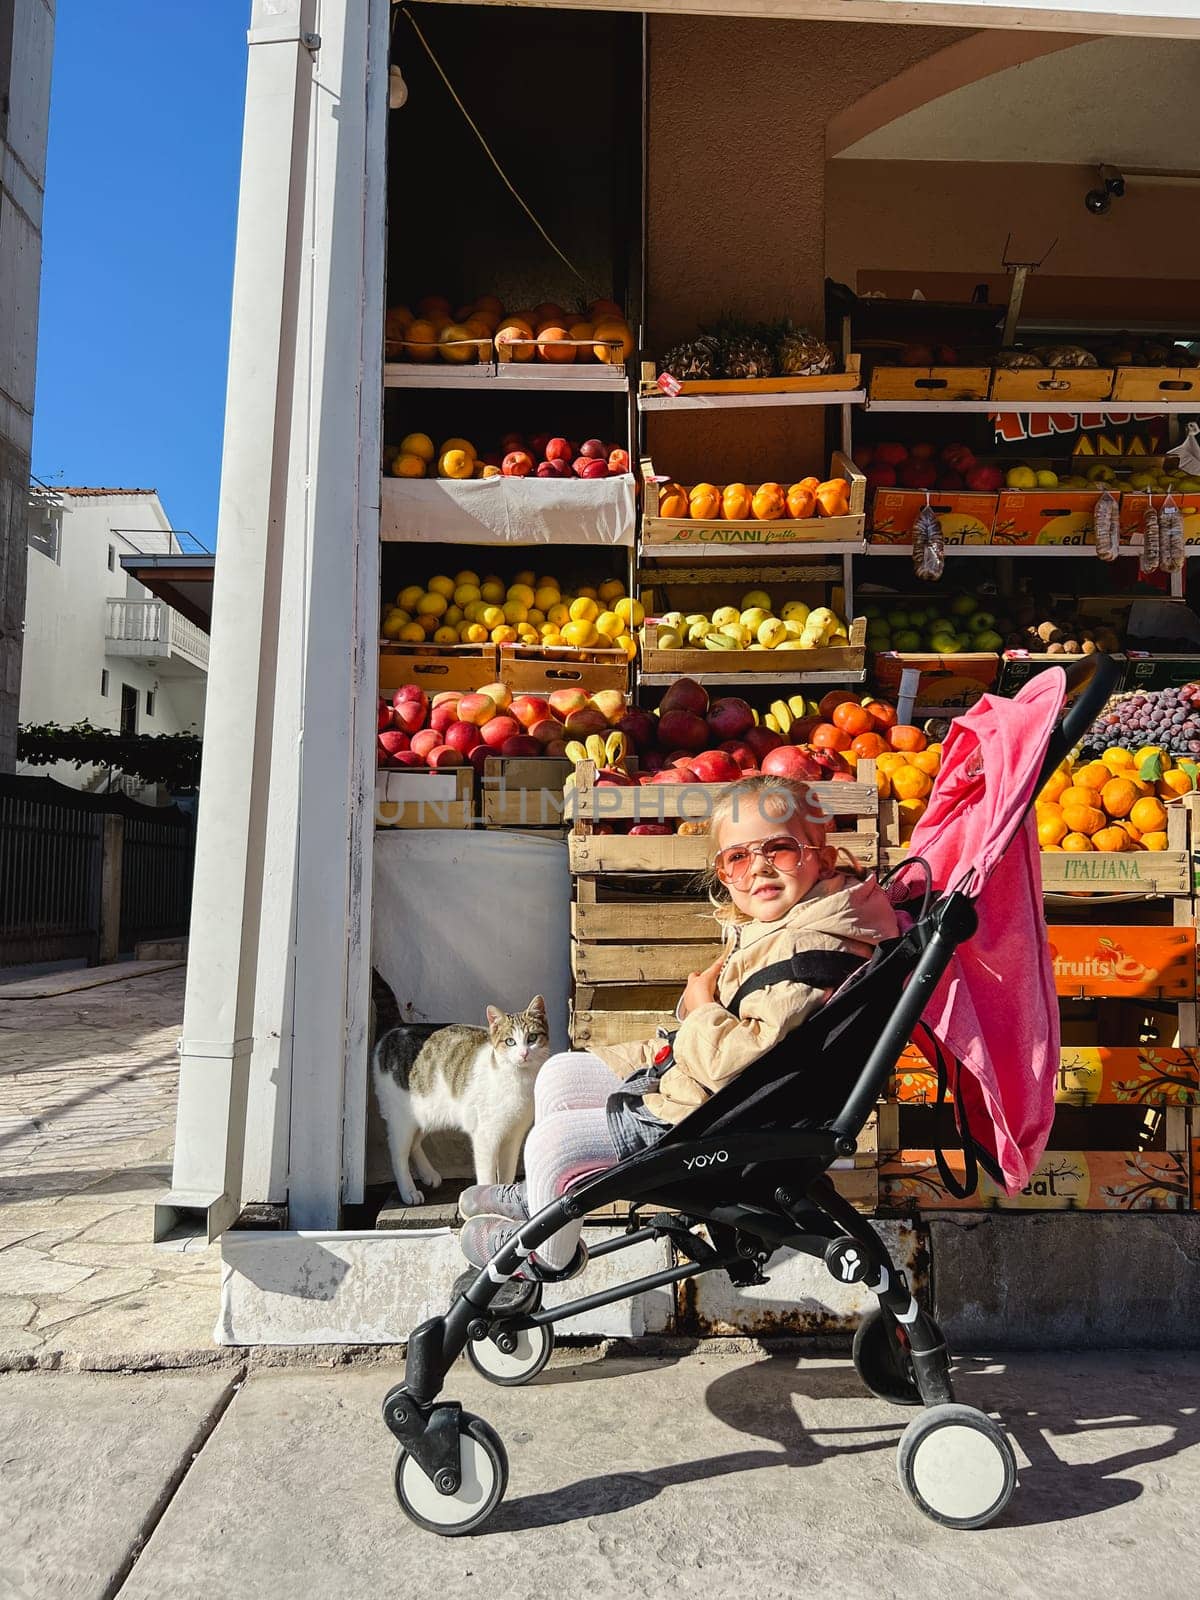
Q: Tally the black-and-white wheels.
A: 3